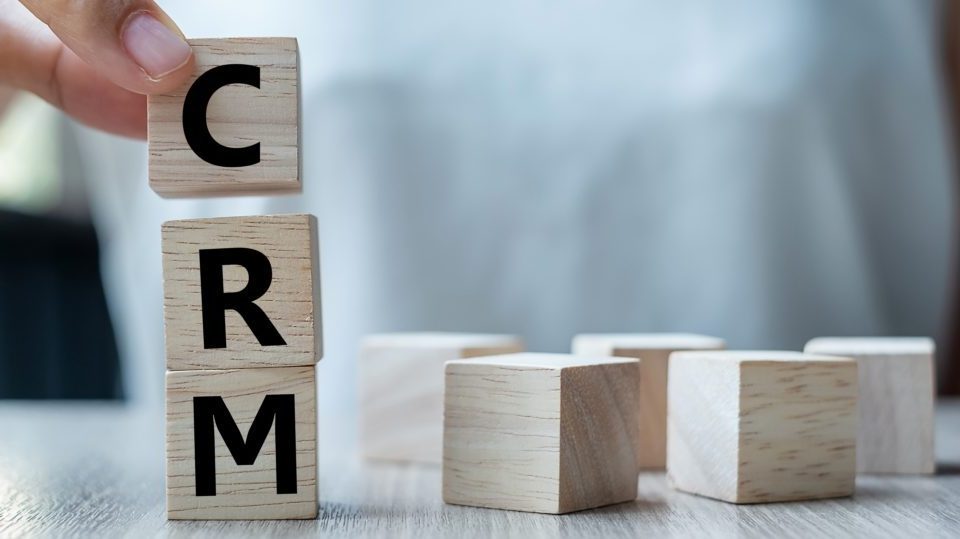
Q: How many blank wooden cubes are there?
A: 5